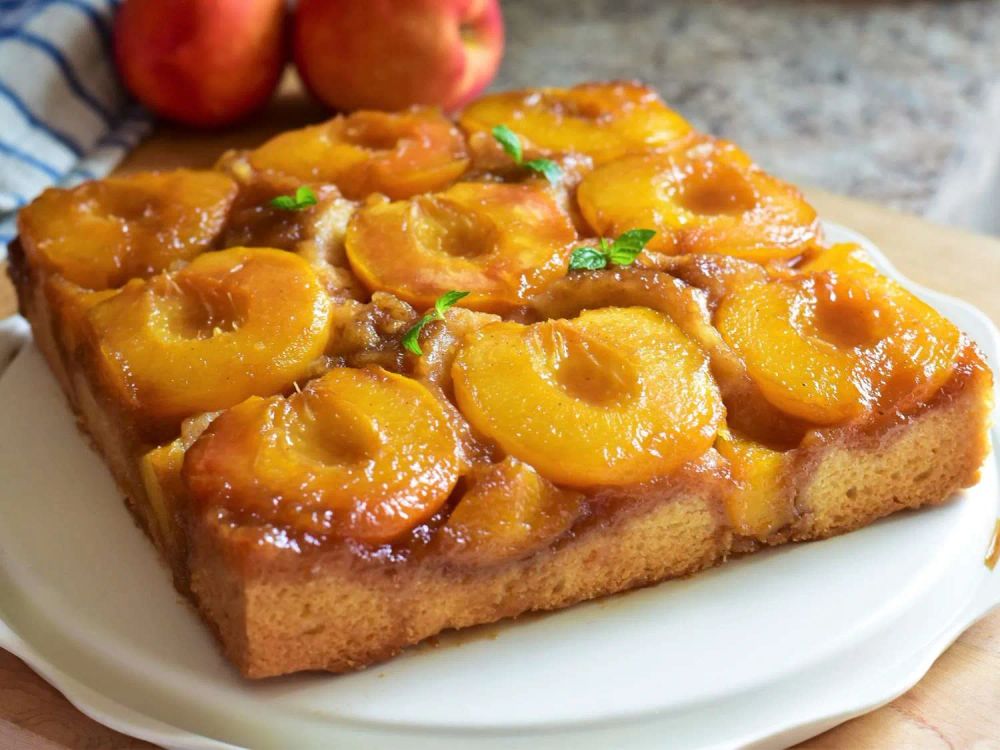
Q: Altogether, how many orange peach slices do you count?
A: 9